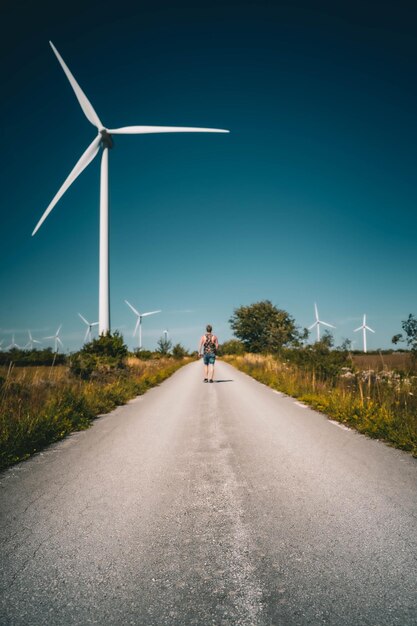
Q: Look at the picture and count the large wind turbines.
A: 1